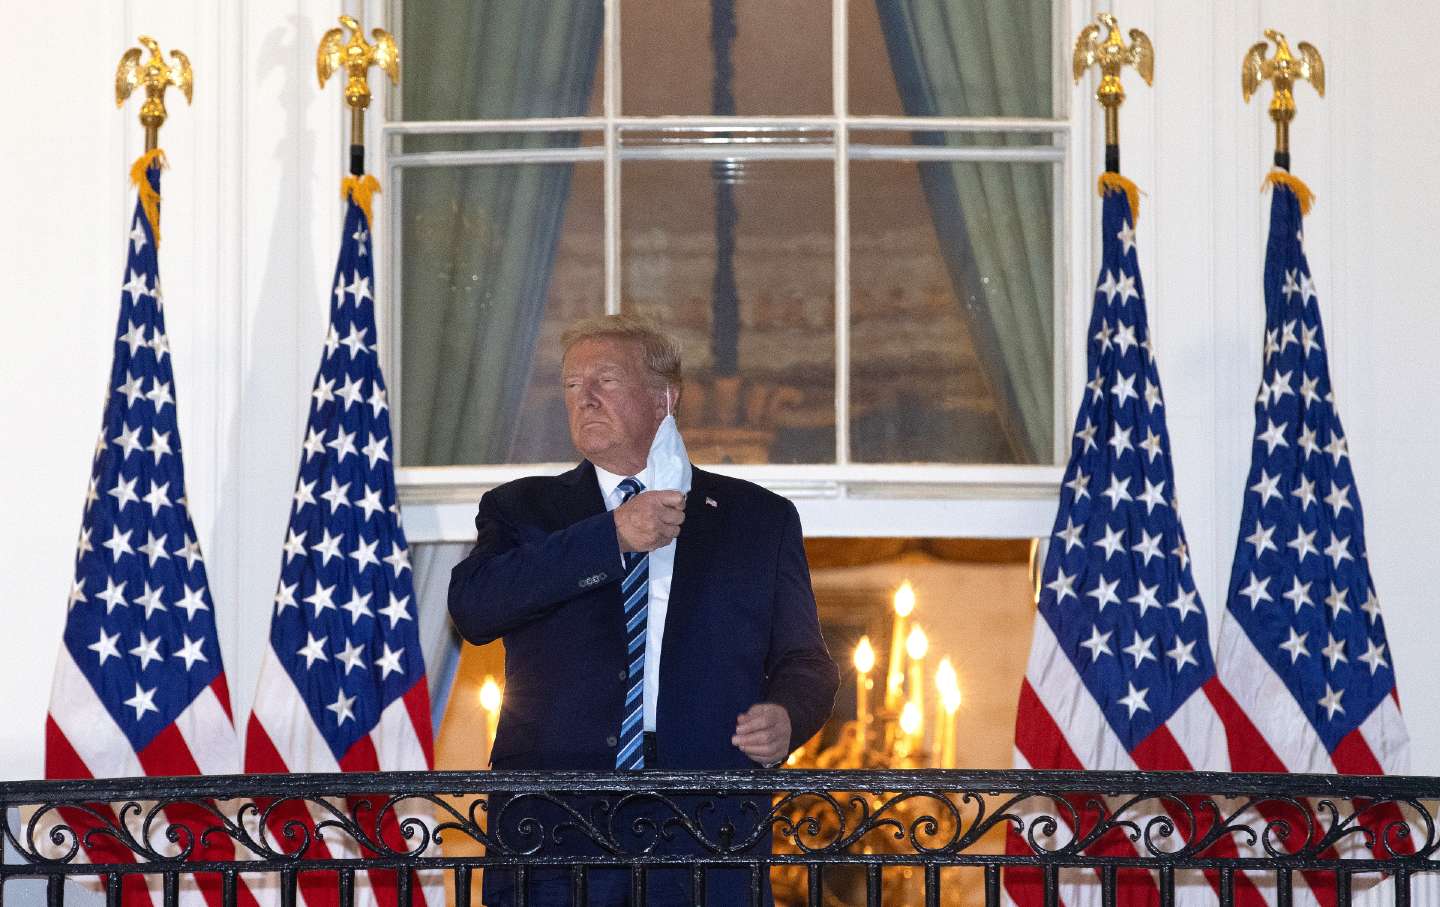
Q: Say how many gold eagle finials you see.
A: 4